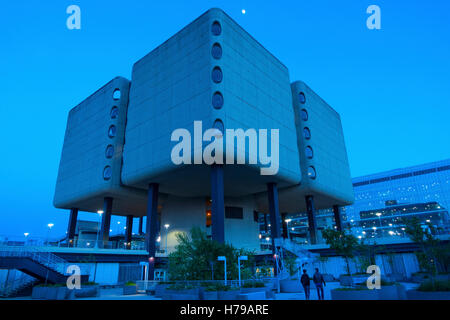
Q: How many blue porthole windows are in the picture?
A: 15